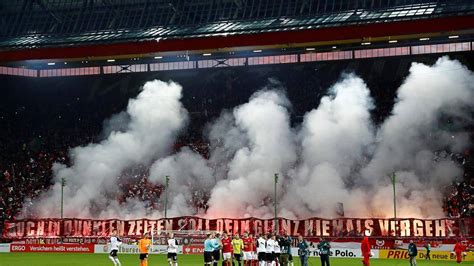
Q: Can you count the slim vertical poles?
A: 4